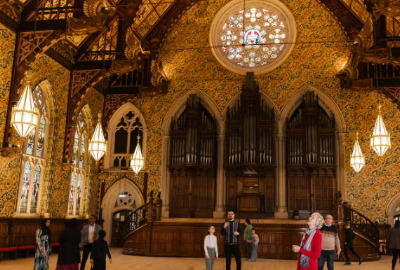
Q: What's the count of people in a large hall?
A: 12